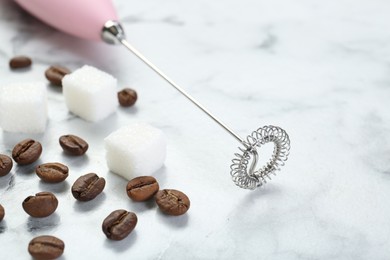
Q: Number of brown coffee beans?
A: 14